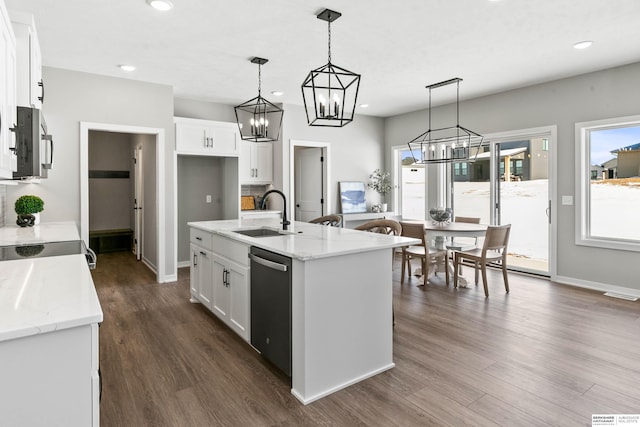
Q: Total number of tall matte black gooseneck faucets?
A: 1